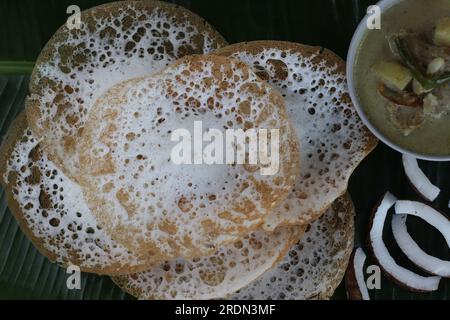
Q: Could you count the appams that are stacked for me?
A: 6